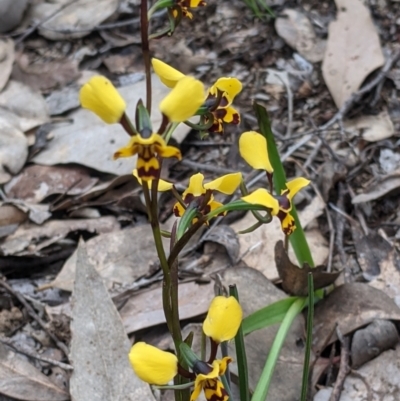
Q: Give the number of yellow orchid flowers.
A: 6